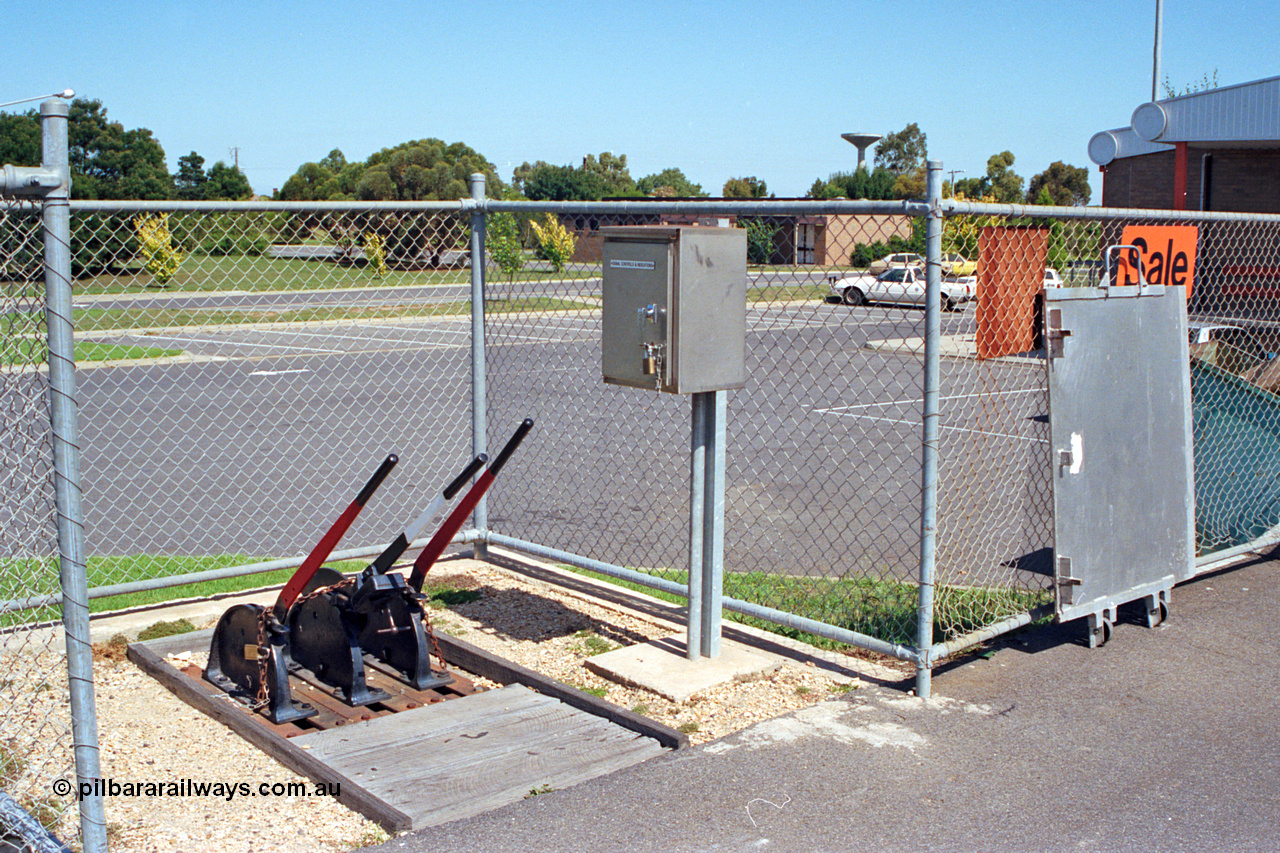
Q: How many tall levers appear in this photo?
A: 3